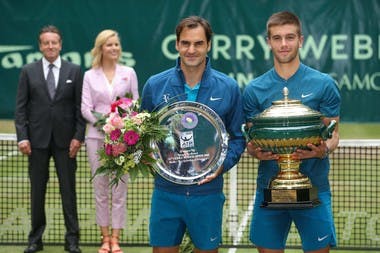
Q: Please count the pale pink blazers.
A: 1